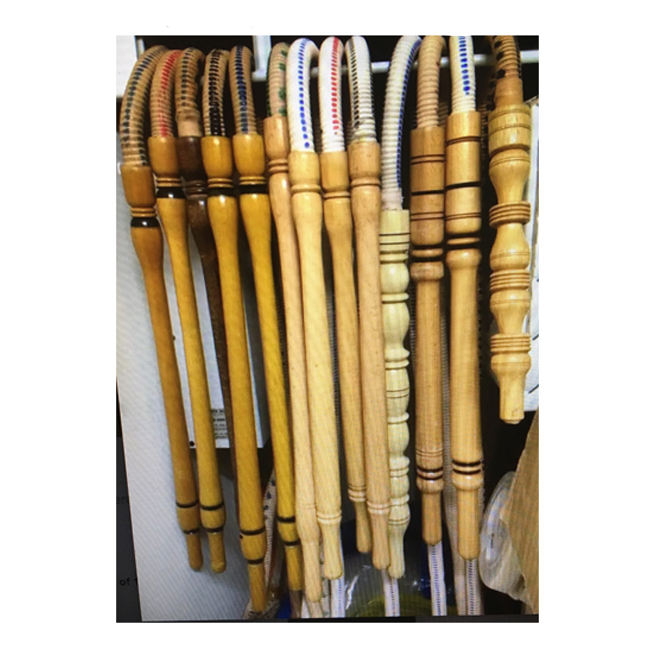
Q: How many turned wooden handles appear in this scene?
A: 13